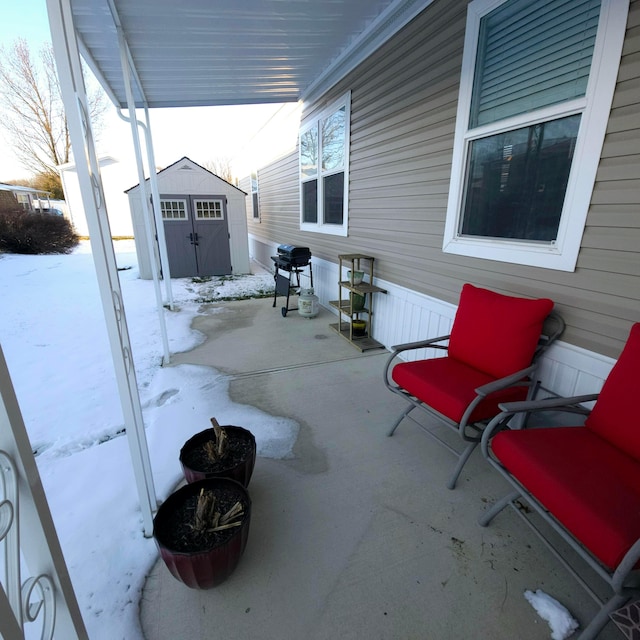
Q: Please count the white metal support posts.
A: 4